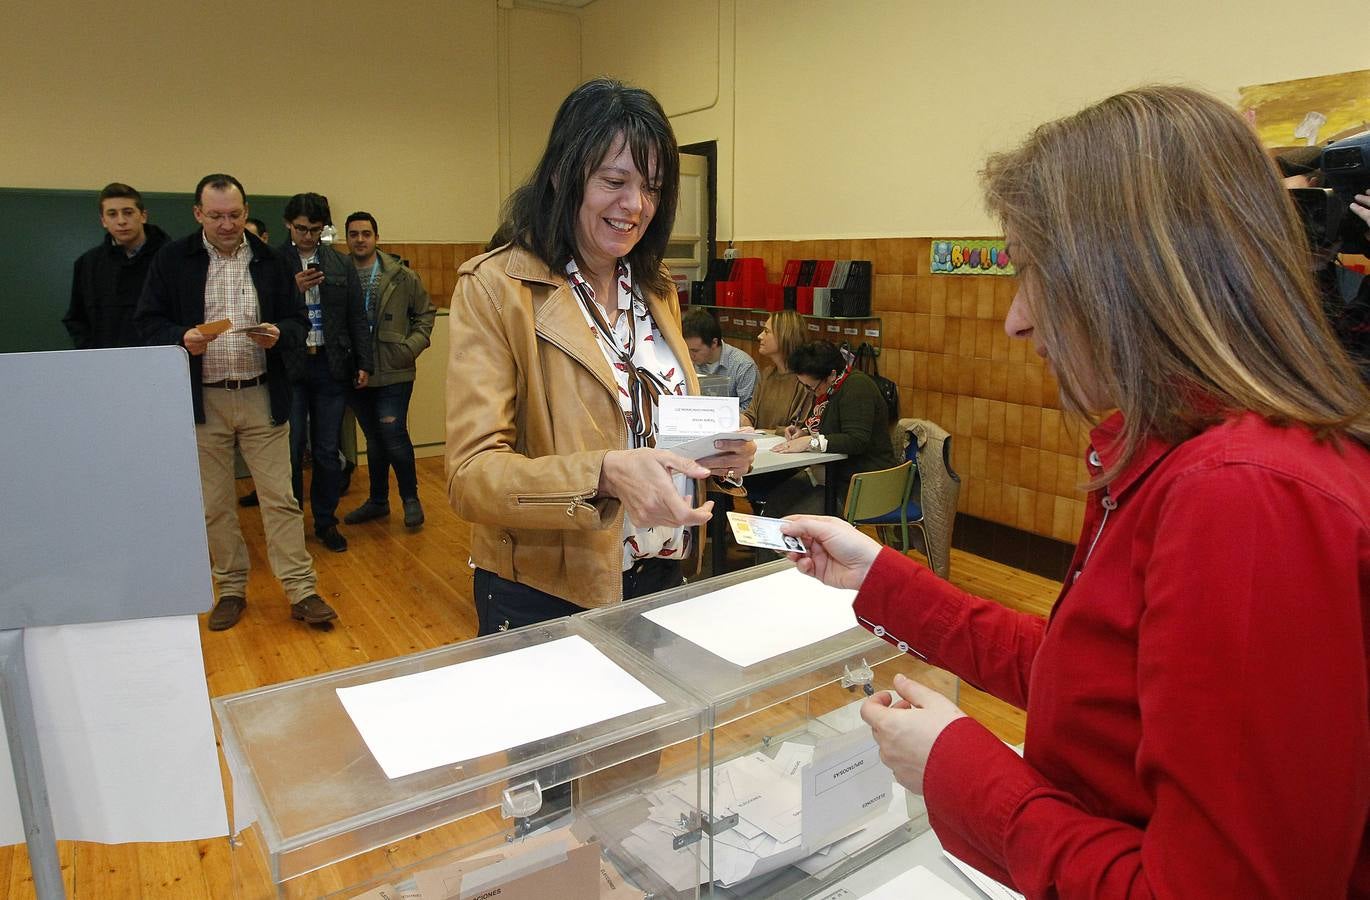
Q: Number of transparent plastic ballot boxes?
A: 2